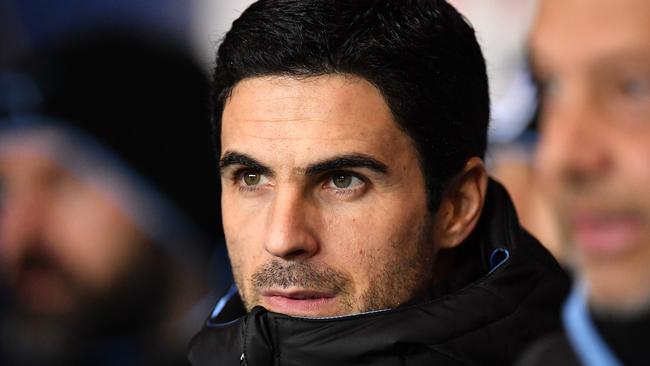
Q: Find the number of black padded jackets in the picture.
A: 1